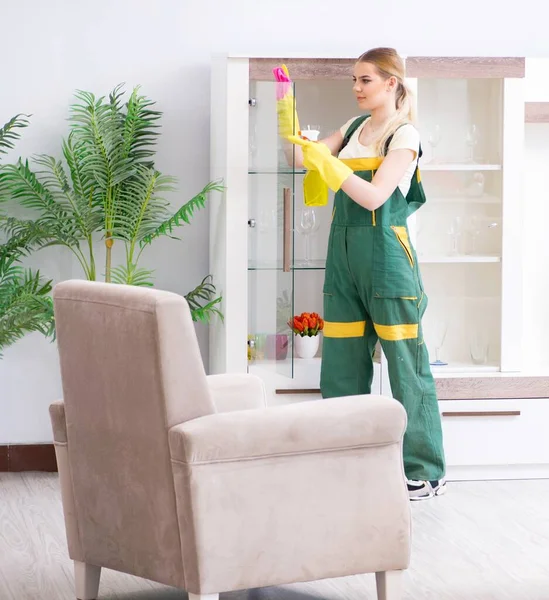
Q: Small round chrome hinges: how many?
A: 3